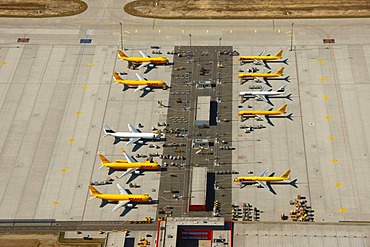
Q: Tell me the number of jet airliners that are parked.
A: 10